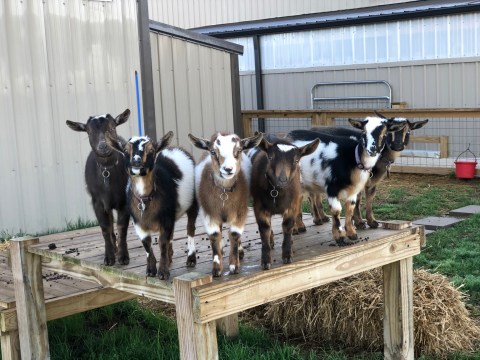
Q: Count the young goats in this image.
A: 6